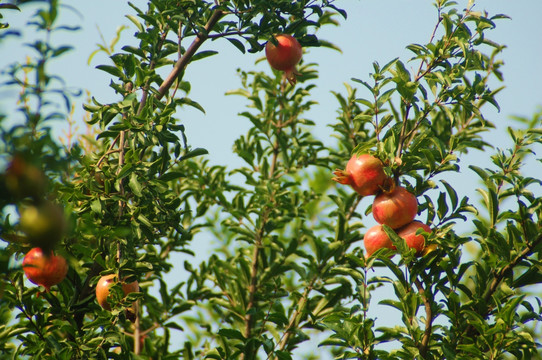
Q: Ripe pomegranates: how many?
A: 7